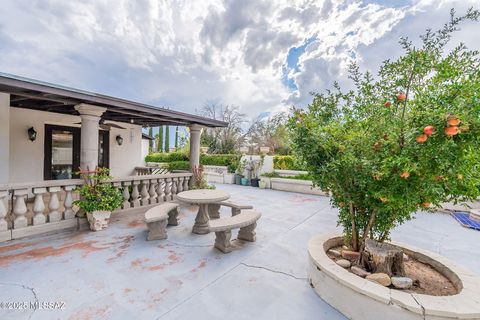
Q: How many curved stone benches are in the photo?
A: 3